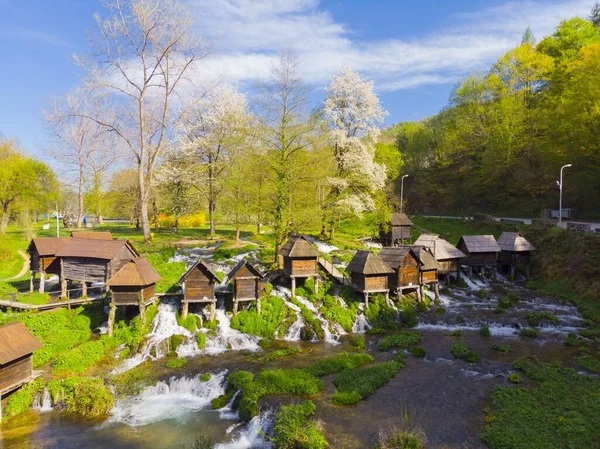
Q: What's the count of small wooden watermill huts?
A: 15